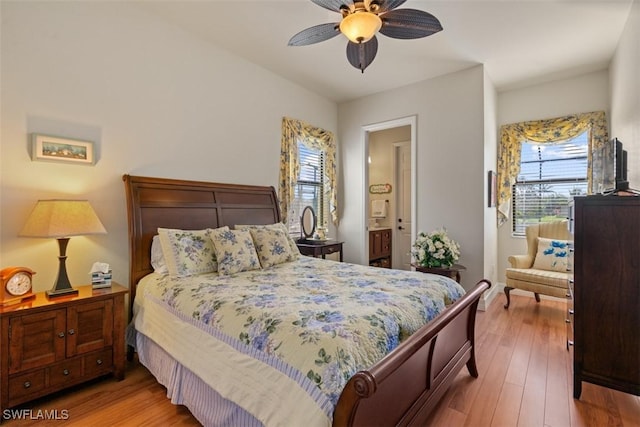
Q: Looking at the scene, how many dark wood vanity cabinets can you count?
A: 1